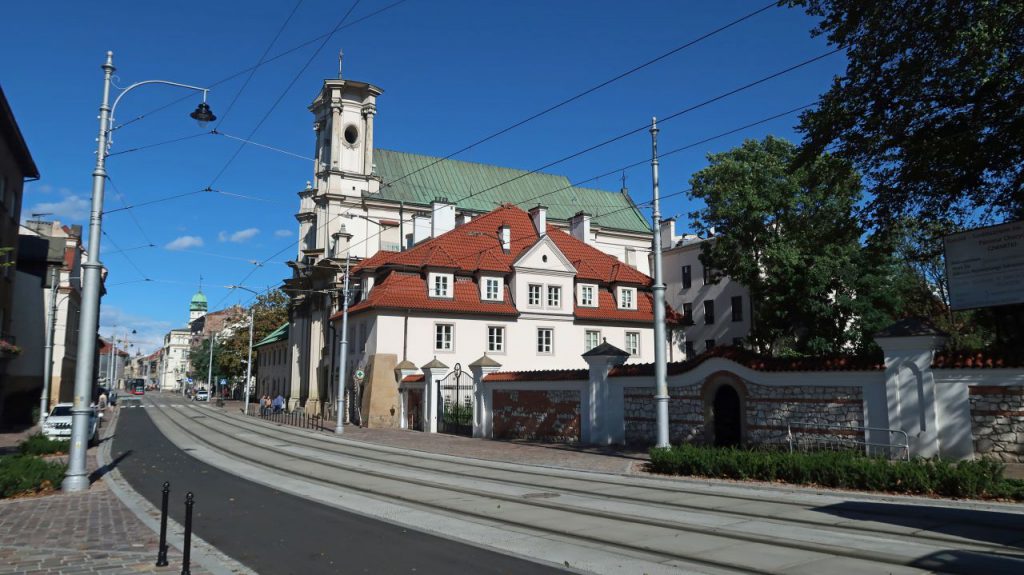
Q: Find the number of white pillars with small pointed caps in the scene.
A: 5